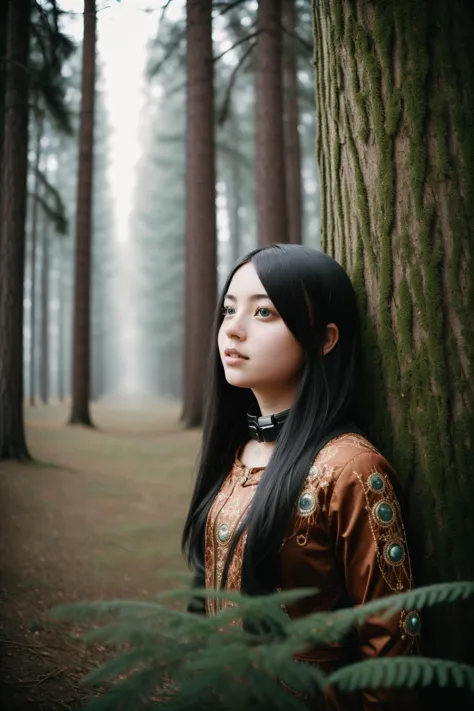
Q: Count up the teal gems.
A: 6